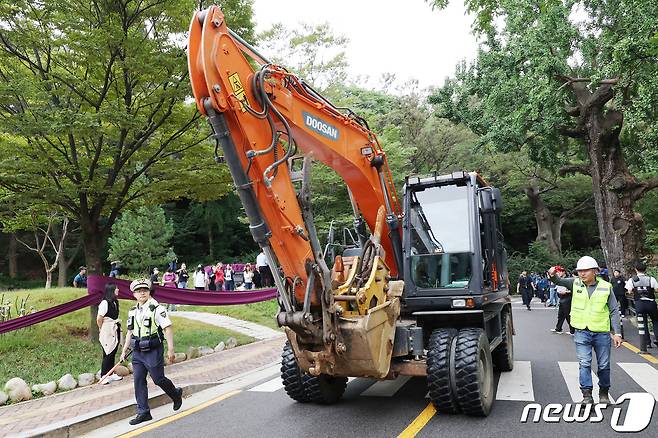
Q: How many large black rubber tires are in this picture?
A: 5